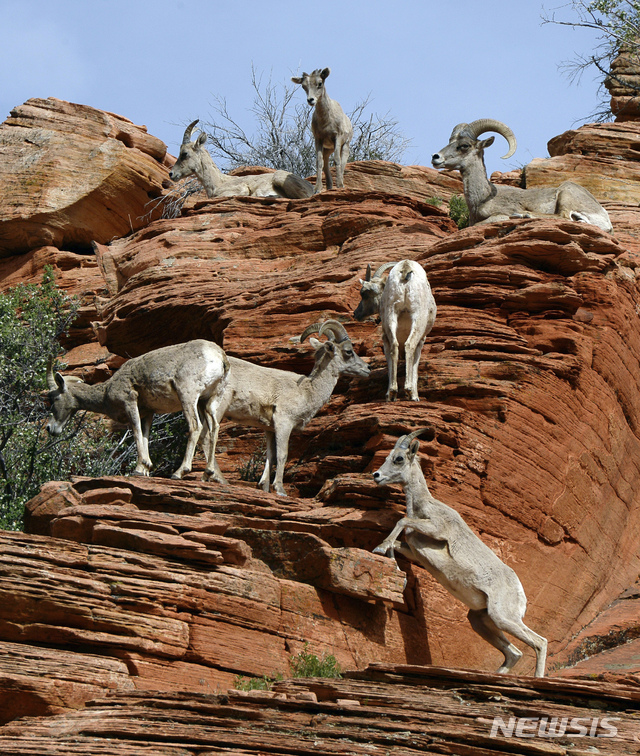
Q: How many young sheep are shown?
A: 1